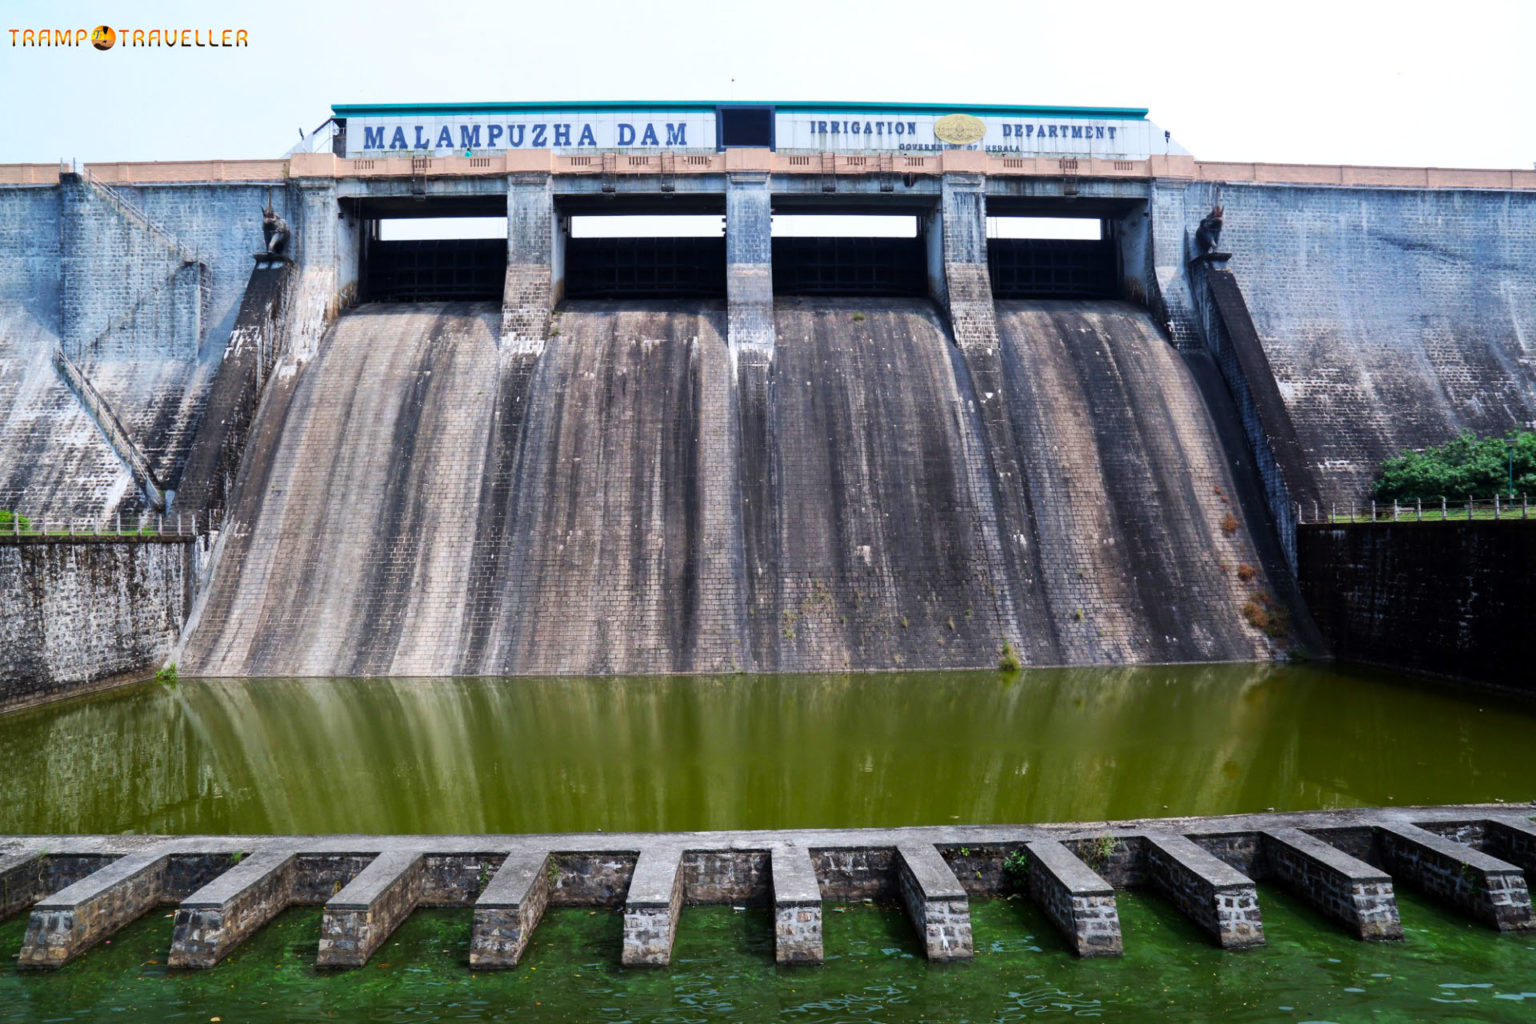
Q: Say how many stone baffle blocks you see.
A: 11